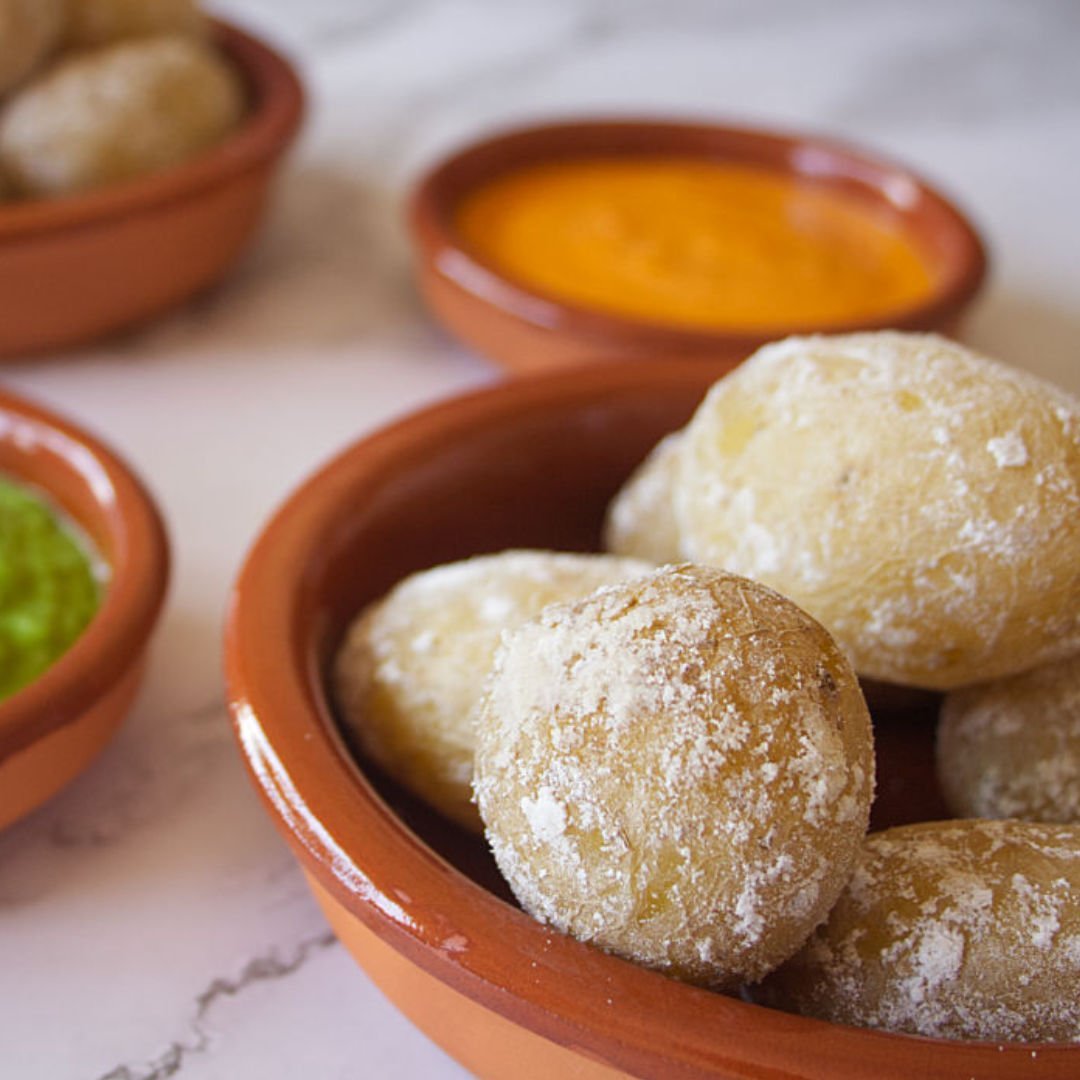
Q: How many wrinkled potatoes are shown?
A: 9